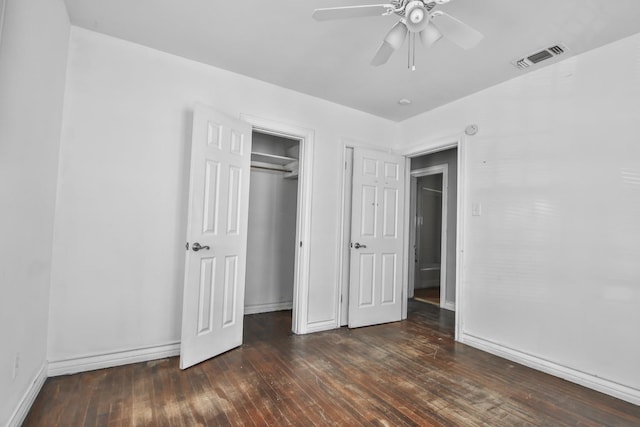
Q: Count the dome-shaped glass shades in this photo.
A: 3